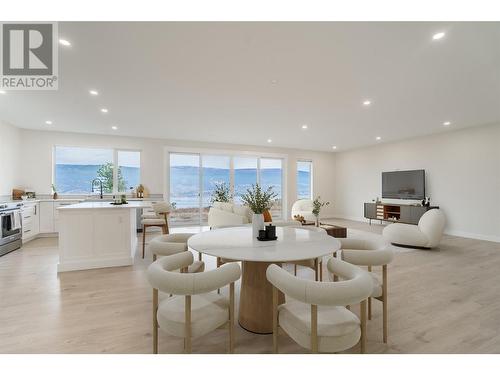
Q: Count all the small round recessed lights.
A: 13